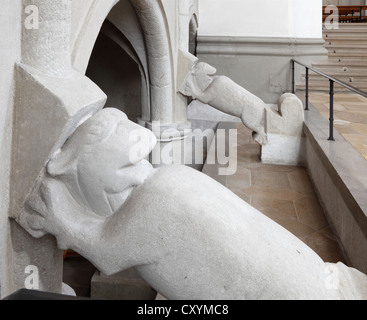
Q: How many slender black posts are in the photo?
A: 3